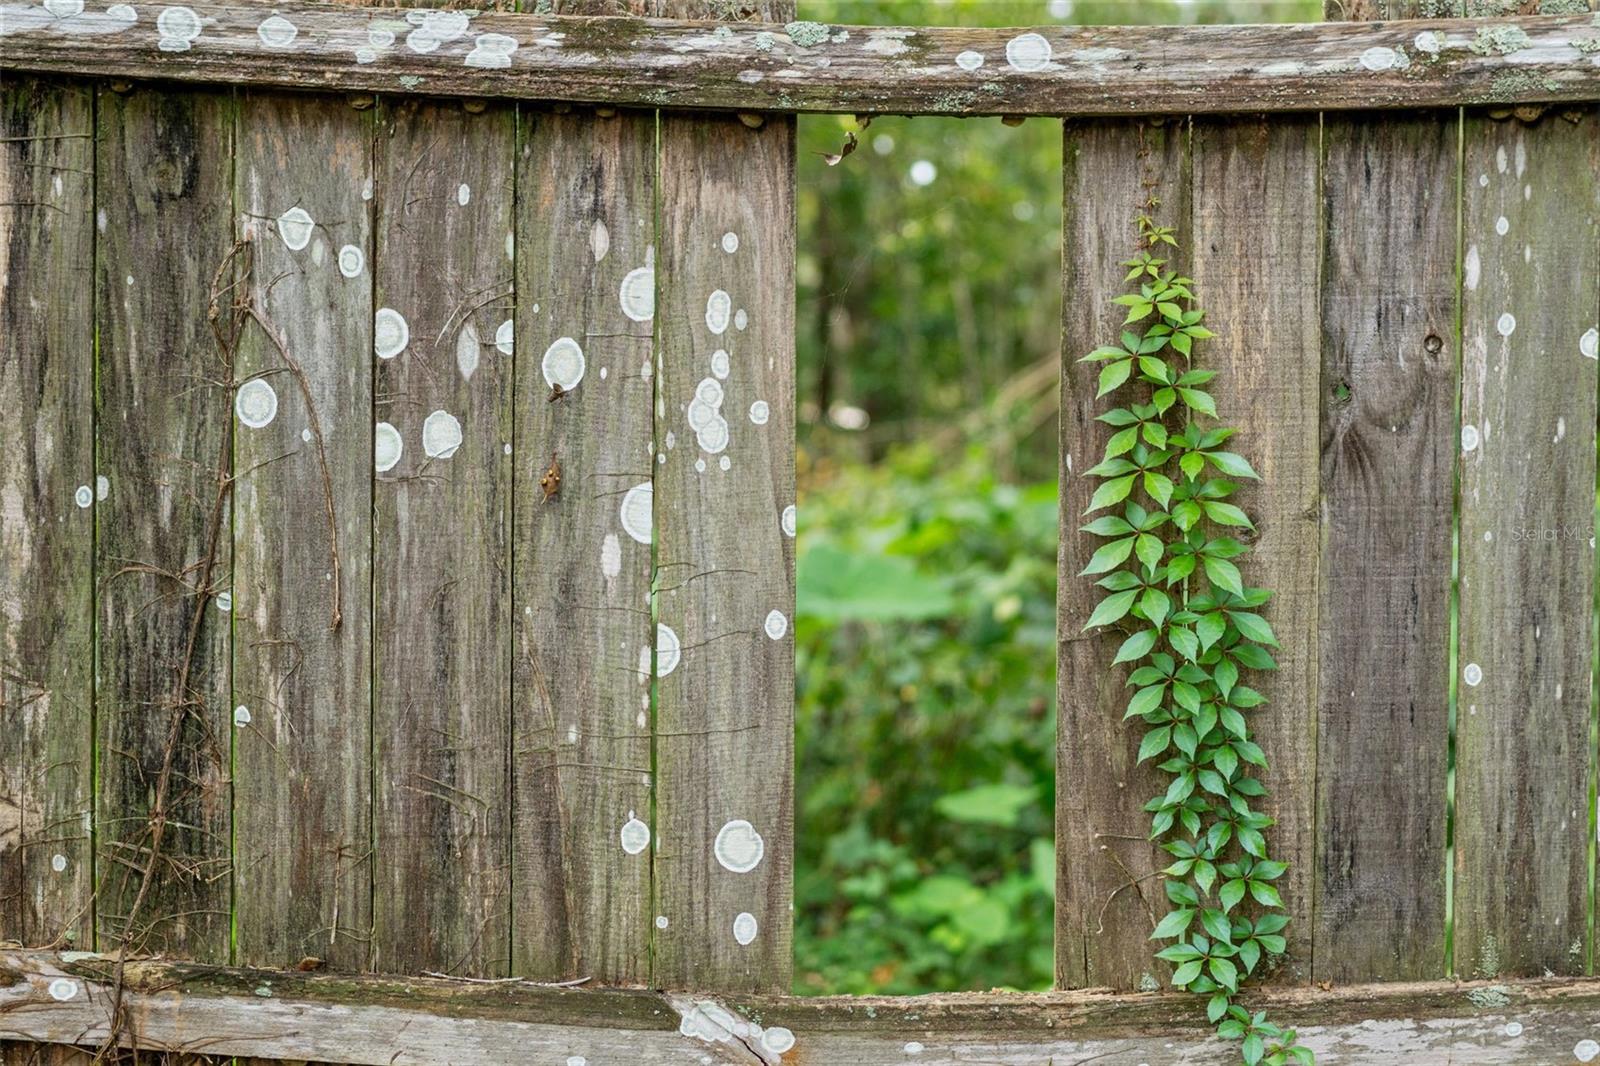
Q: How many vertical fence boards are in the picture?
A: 10